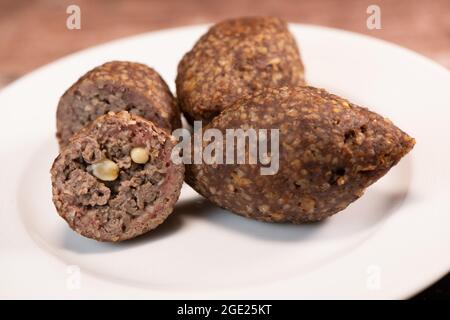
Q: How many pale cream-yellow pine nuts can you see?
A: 2